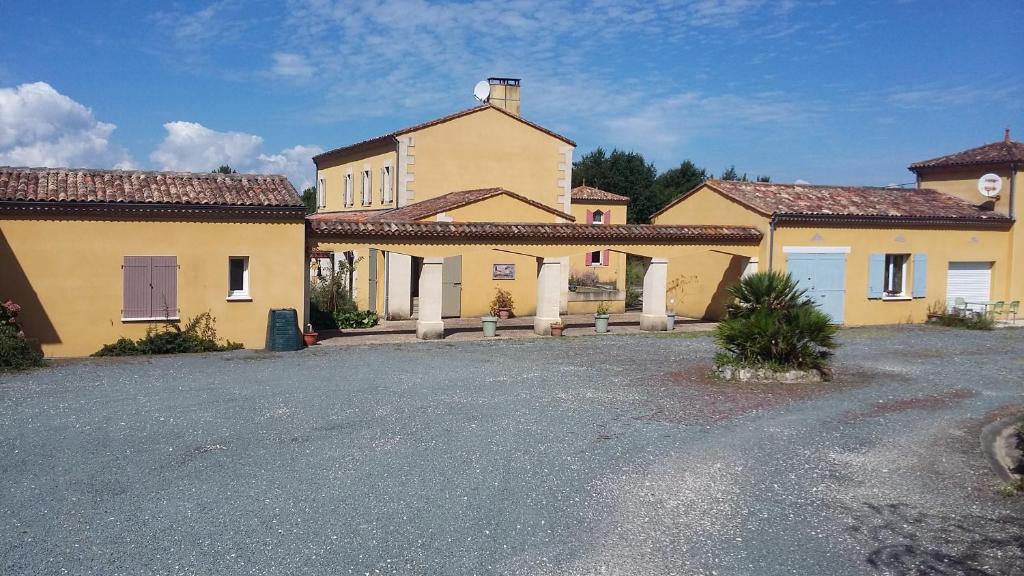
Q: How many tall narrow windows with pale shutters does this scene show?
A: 4